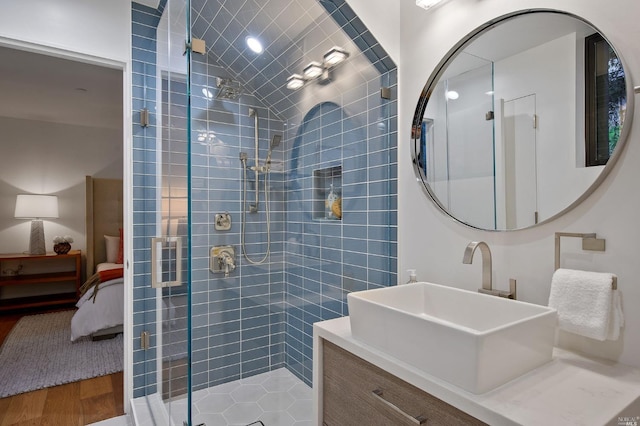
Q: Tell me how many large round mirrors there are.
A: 1